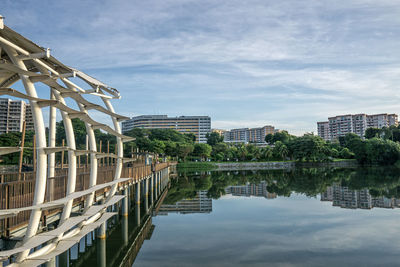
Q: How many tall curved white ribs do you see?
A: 4